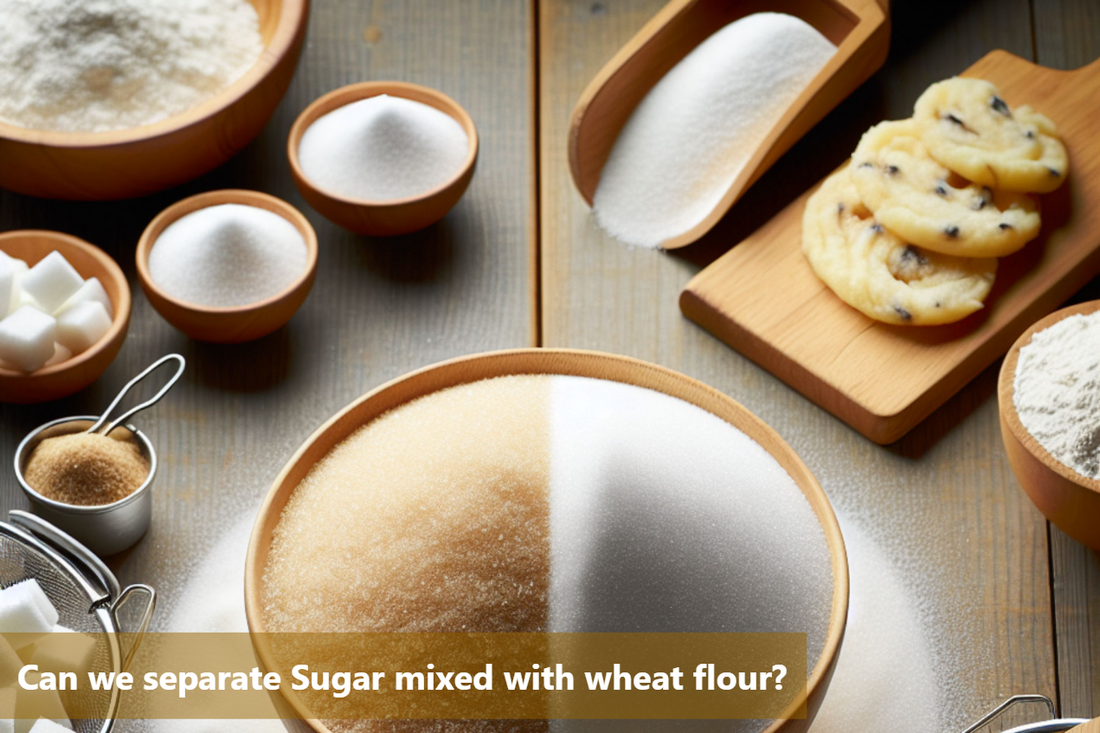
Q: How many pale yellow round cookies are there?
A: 3